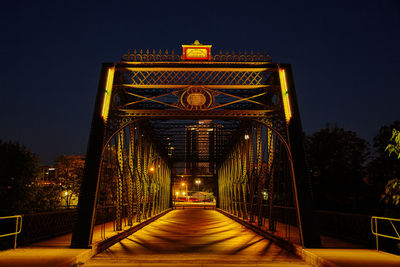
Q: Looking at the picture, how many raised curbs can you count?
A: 2